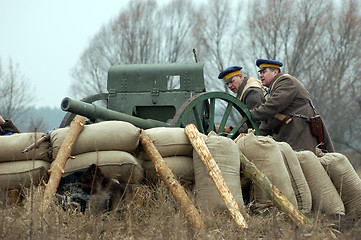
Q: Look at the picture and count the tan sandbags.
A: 11